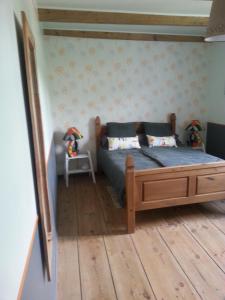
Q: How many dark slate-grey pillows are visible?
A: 2